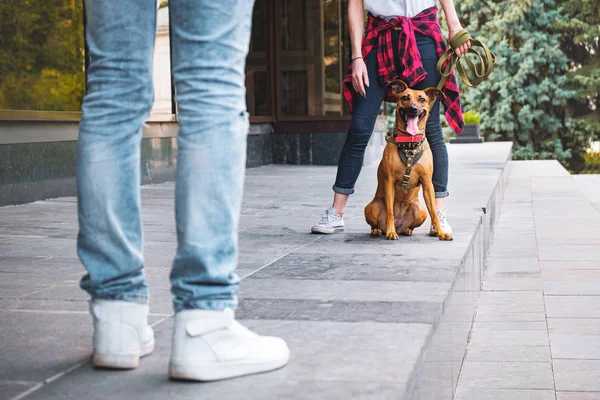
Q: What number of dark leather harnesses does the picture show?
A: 1